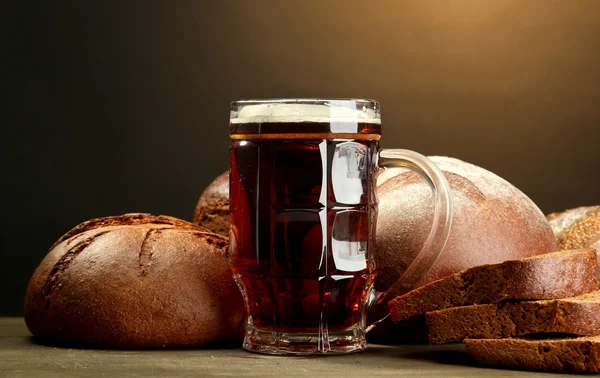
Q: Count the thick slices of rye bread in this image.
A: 3